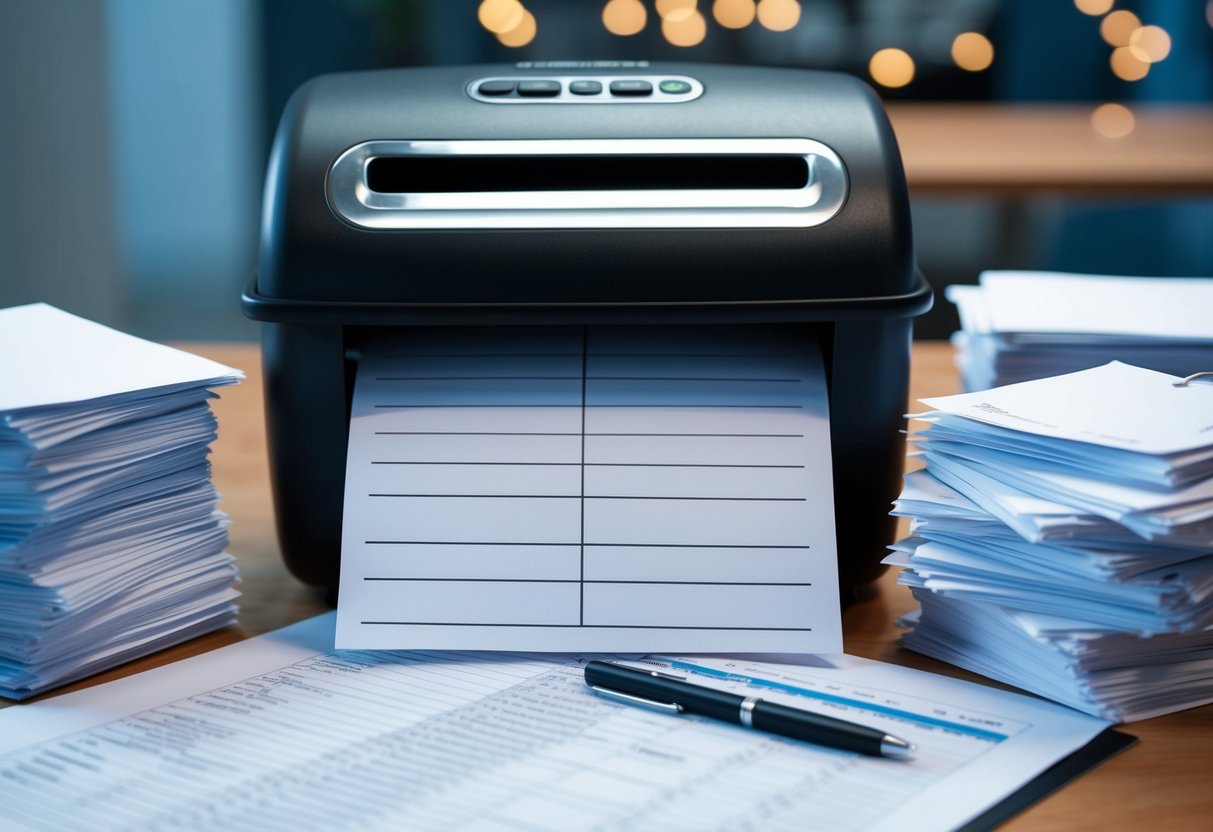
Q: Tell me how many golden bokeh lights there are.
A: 14